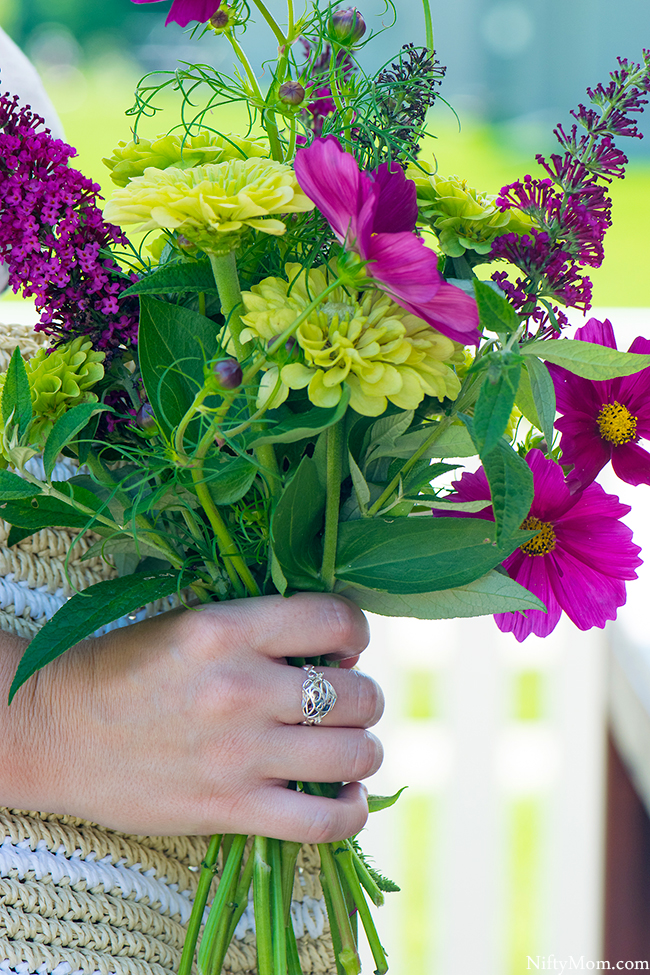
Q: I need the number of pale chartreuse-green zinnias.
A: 5